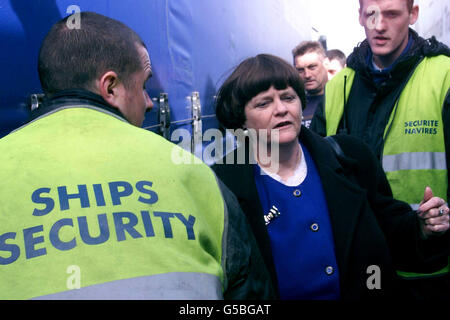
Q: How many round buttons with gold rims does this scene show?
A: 3